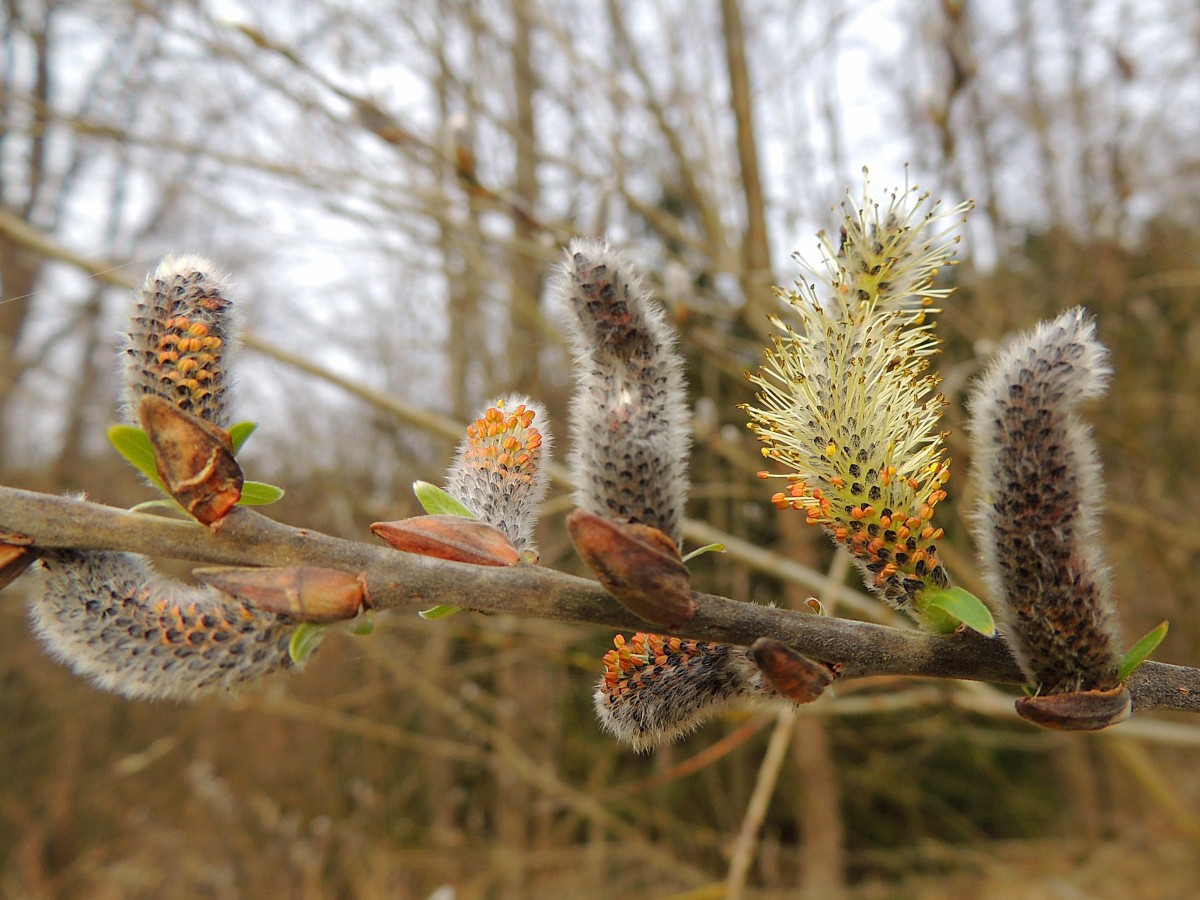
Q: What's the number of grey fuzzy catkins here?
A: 6